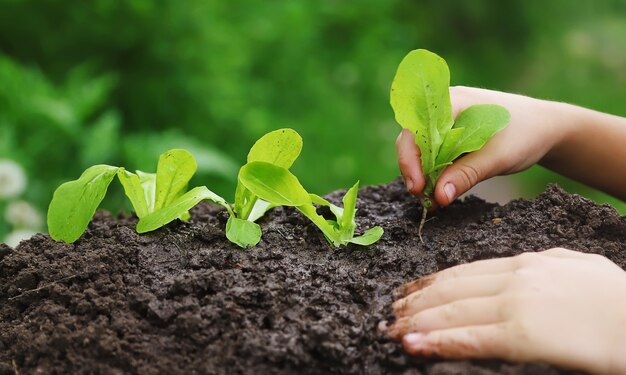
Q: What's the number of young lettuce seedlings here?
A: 4